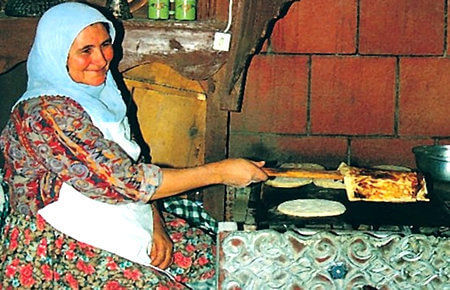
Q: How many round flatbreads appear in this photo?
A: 5